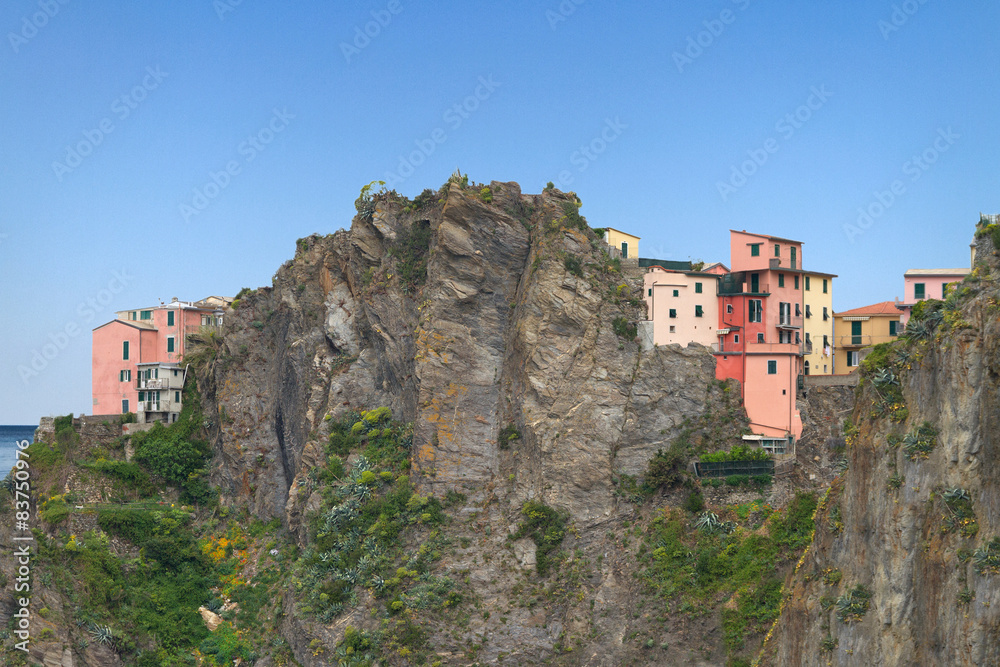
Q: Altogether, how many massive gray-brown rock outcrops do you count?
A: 2